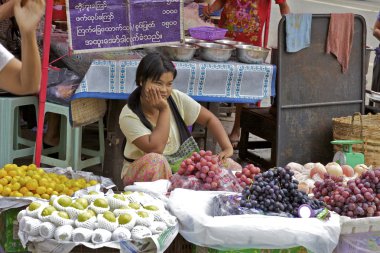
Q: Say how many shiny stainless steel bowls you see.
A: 5